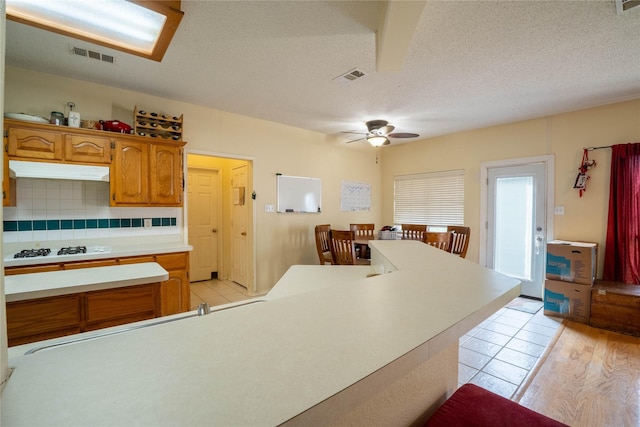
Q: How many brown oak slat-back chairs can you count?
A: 6